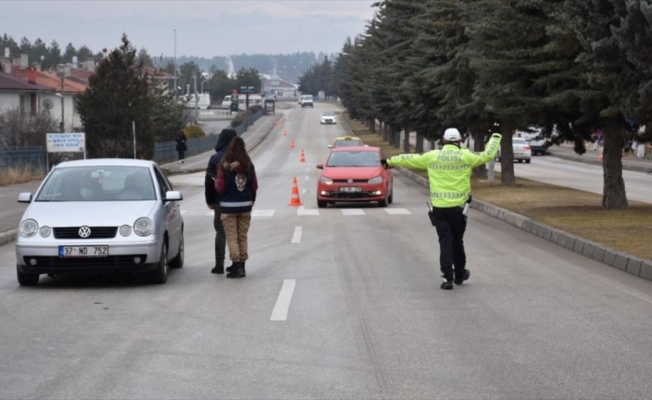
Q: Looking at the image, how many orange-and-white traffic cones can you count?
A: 5